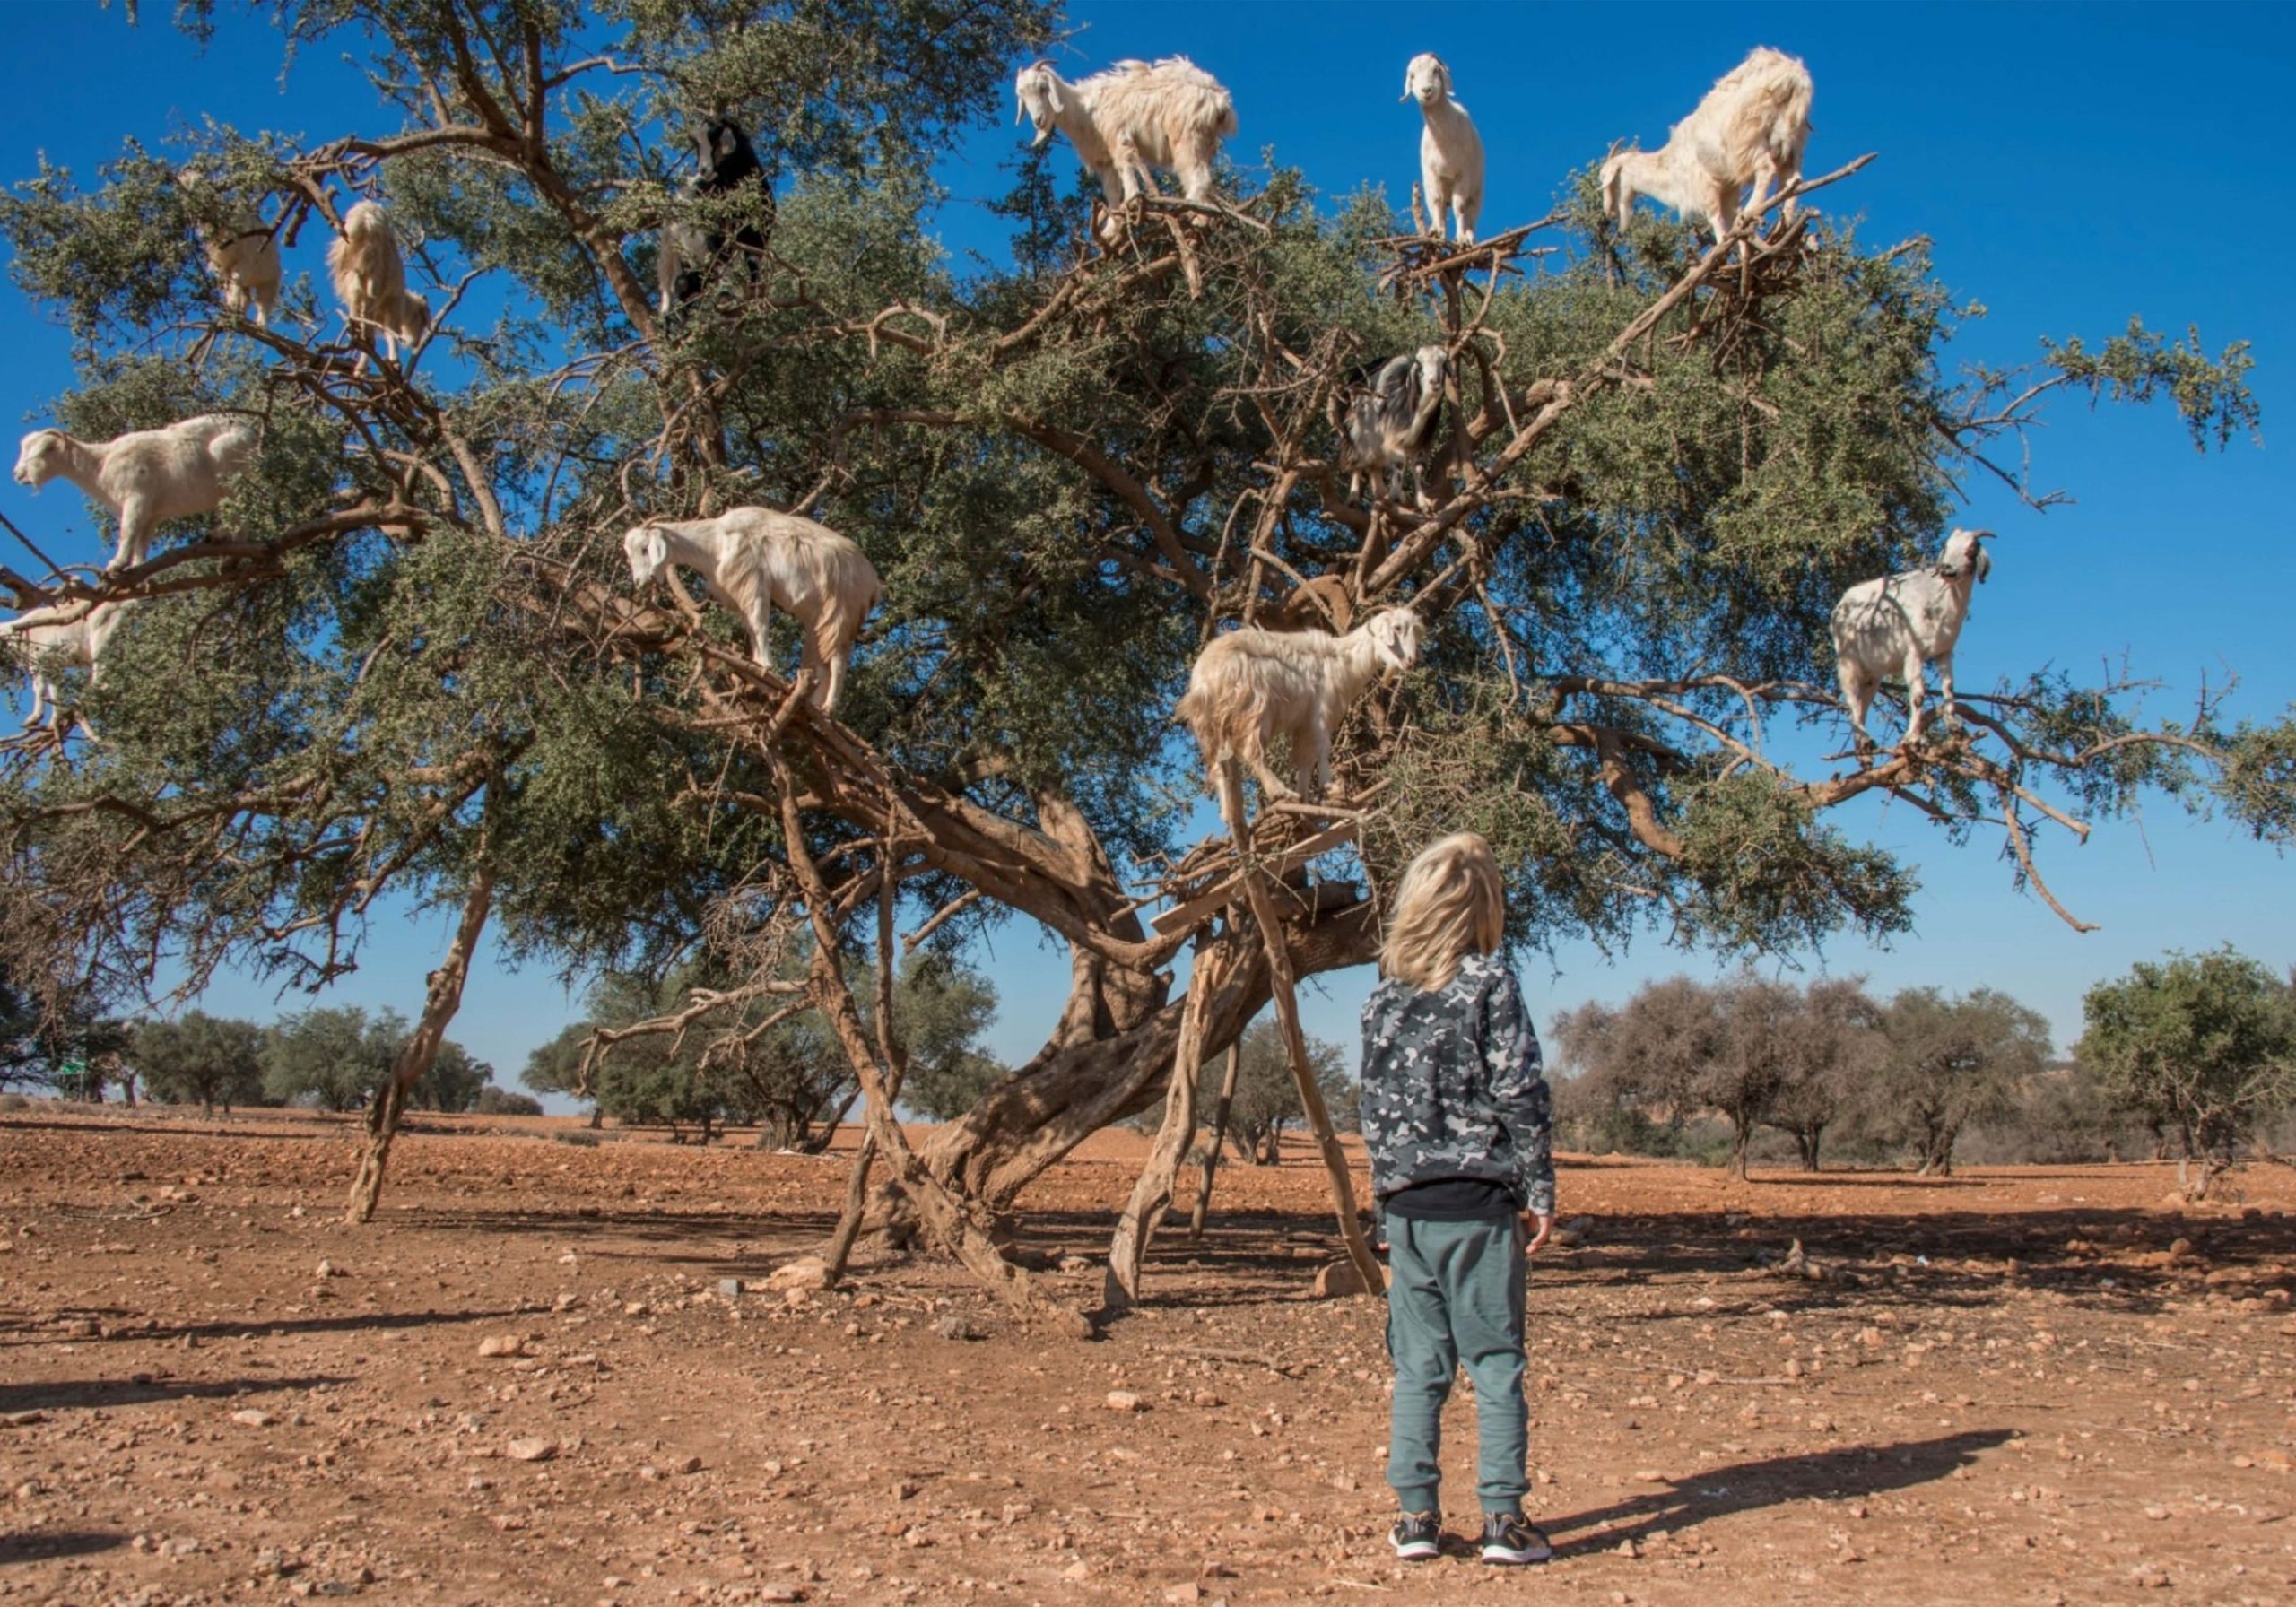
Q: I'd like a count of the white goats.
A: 10